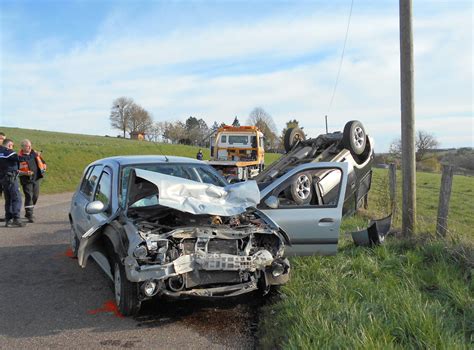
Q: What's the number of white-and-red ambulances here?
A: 0